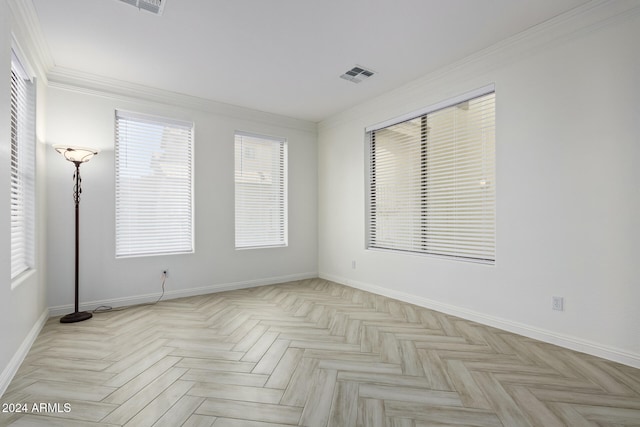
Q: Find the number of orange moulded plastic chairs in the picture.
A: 0